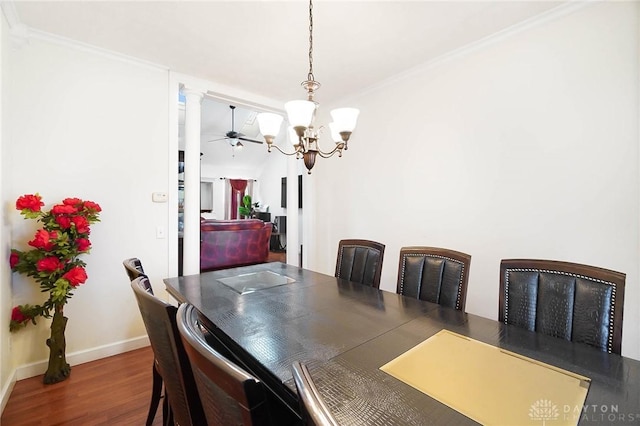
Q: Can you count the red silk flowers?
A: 12